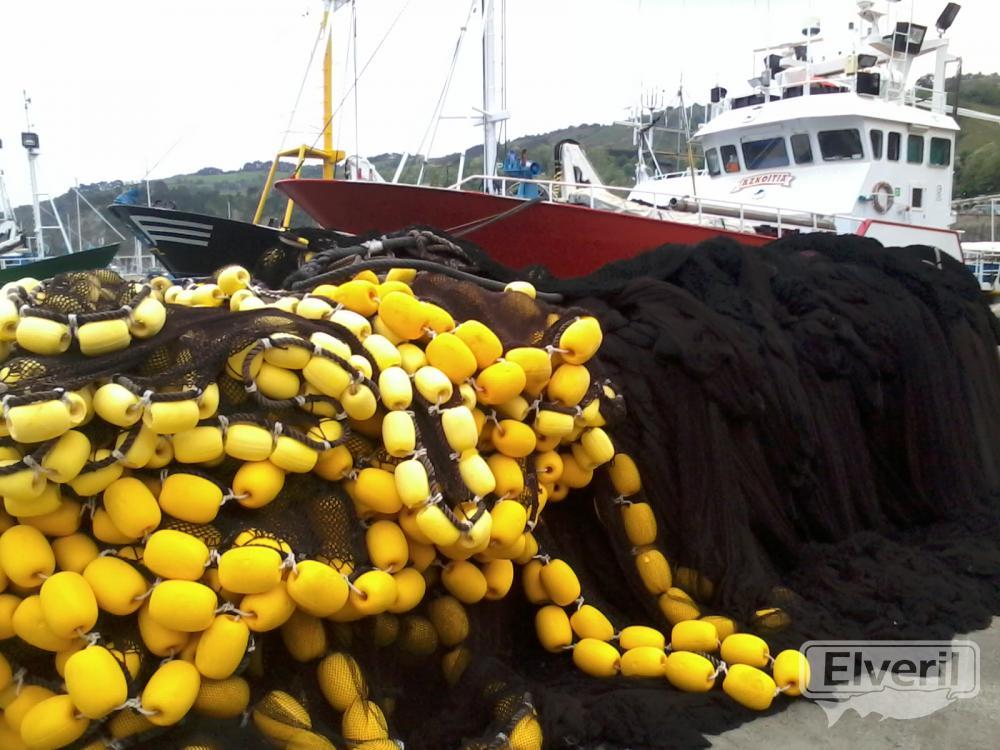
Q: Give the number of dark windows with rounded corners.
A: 9